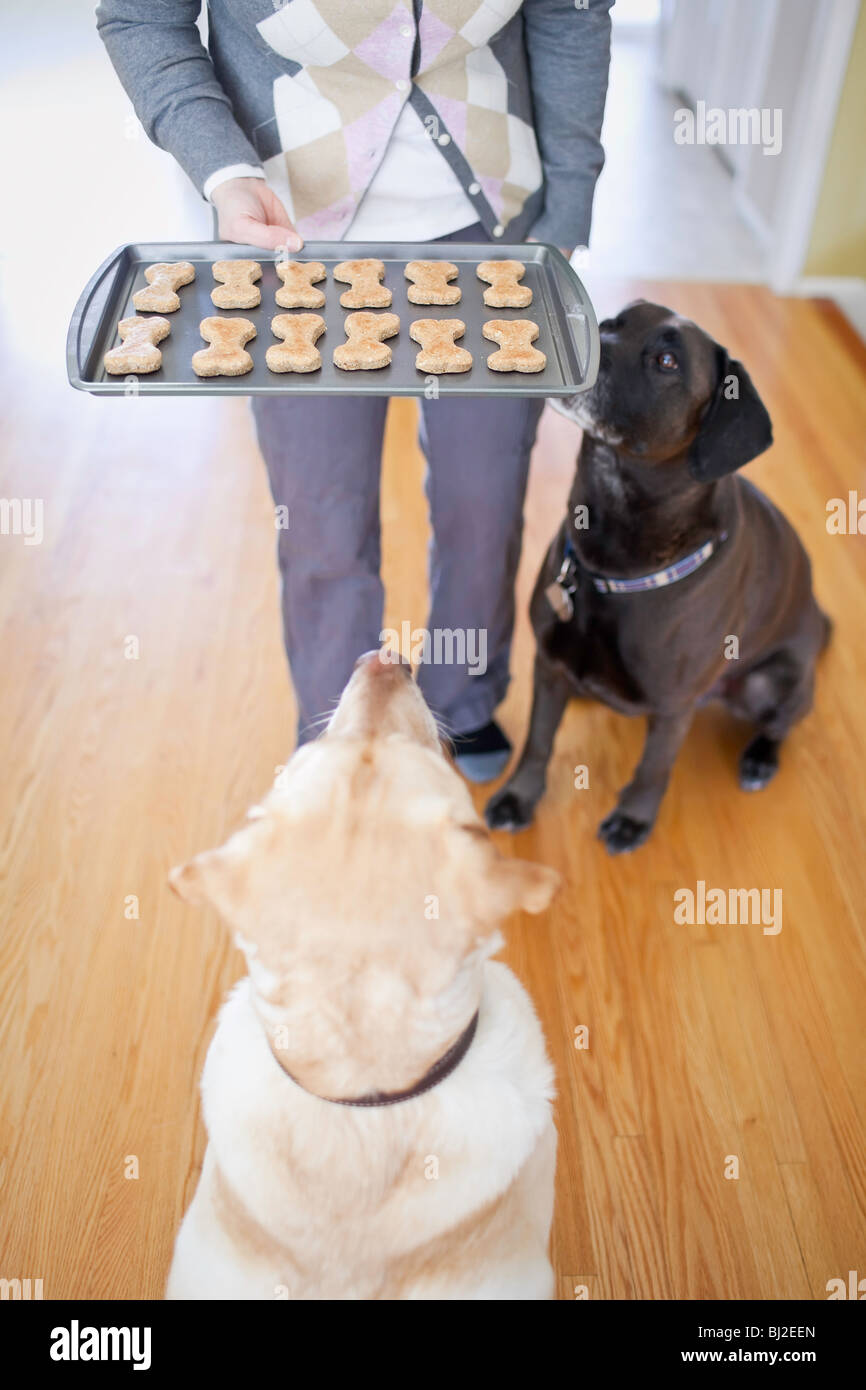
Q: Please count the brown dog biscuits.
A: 12